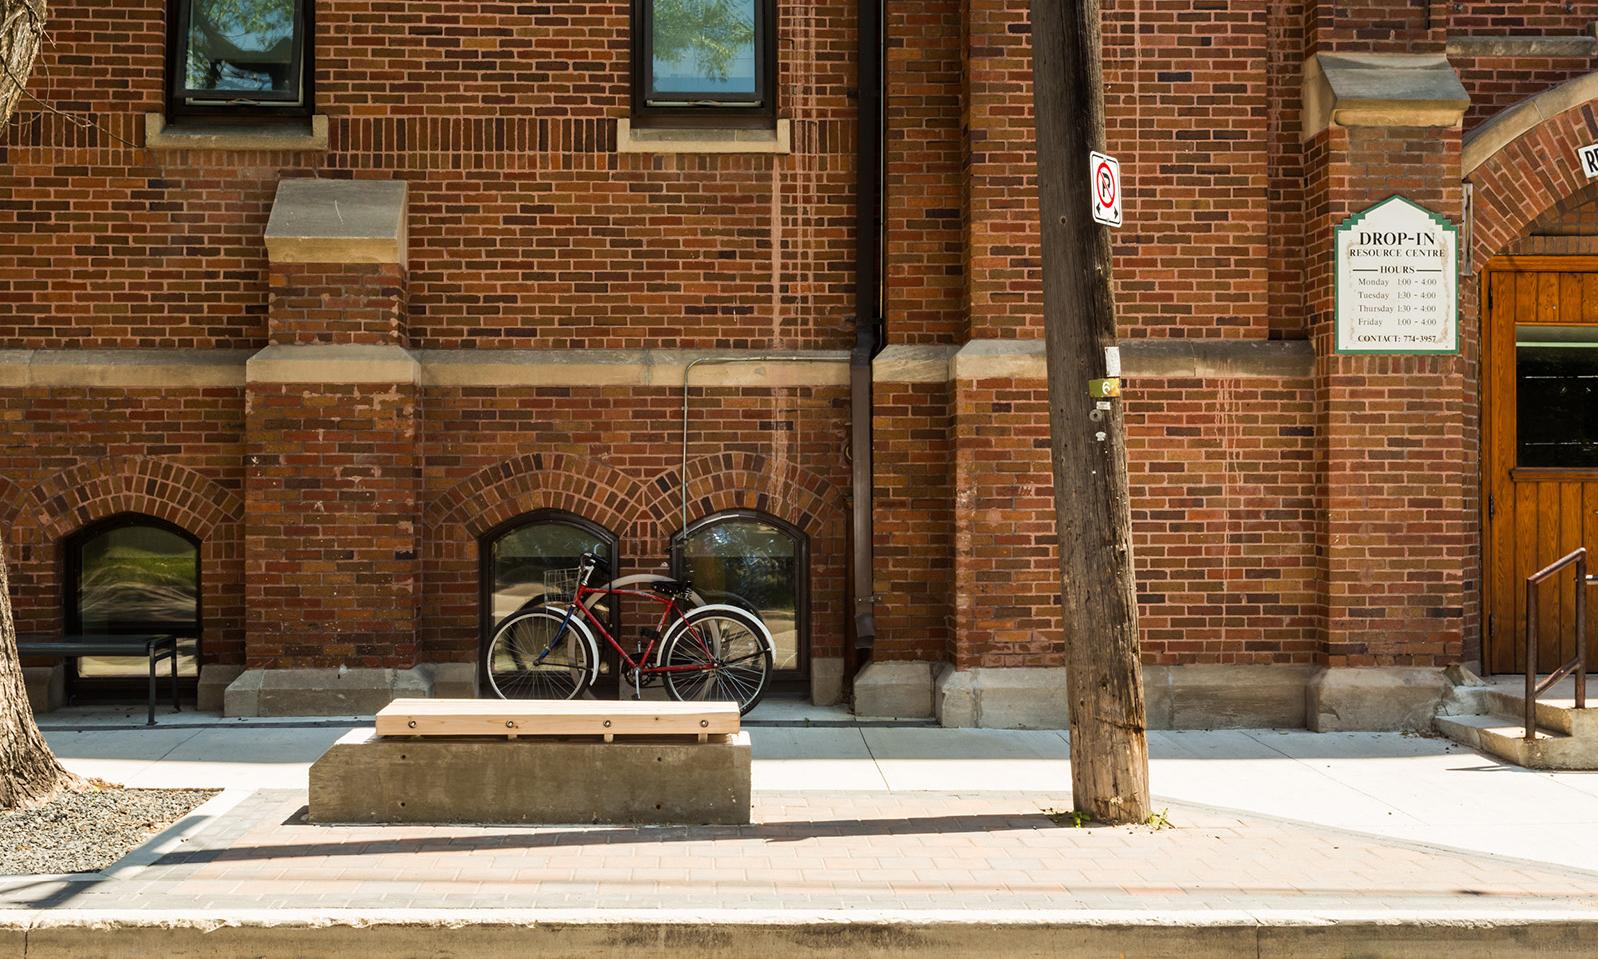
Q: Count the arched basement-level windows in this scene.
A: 3